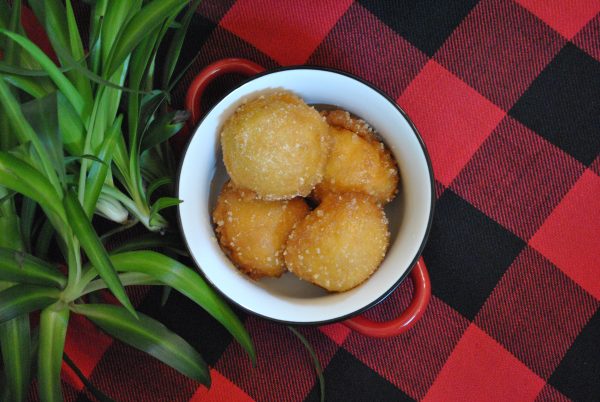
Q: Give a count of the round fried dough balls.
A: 4